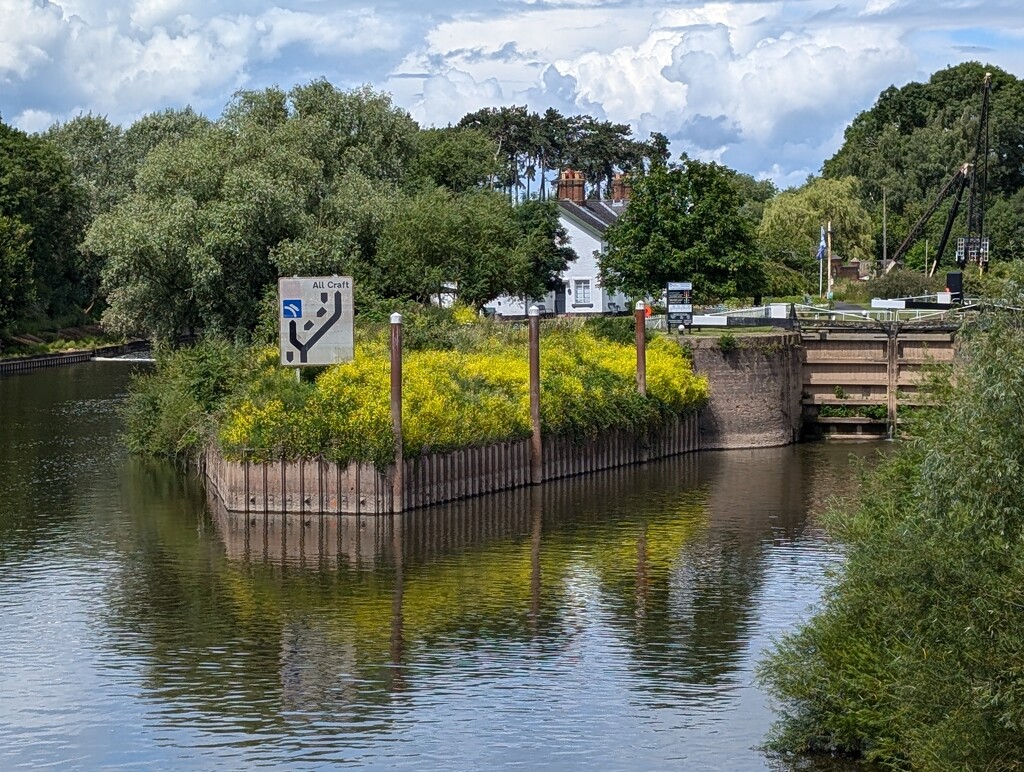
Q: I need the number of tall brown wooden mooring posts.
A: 3